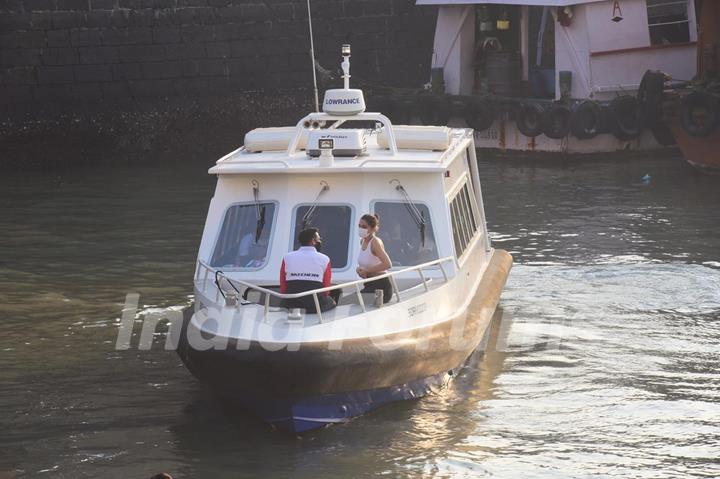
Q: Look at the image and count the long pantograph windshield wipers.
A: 3